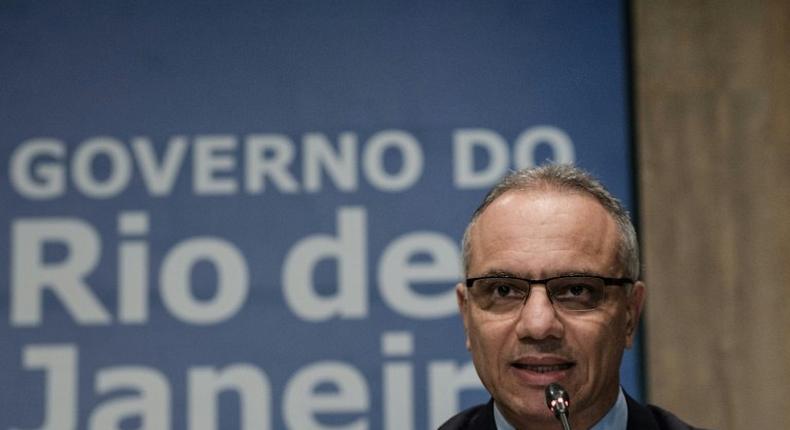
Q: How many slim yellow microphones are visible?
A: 0